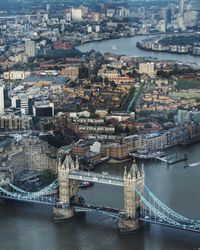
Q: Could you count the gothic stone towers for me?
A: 2